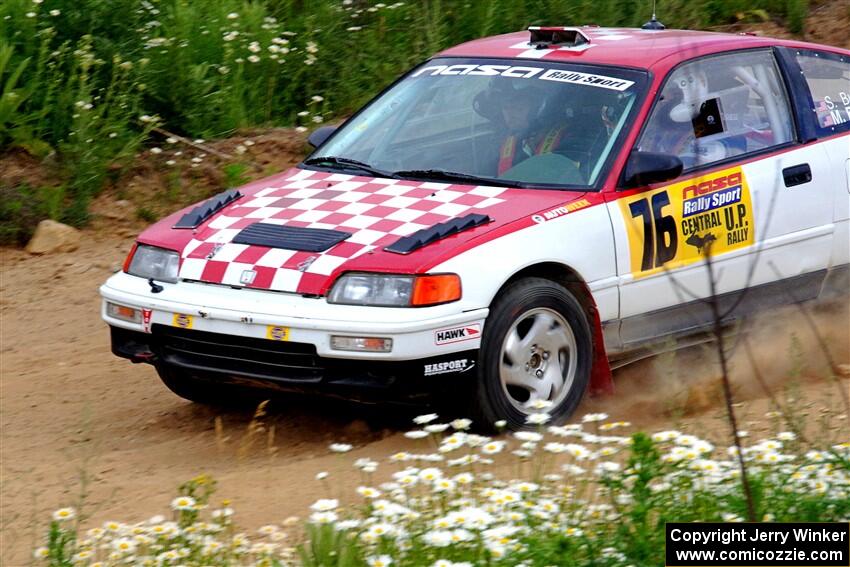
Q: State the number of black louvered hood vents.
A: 3